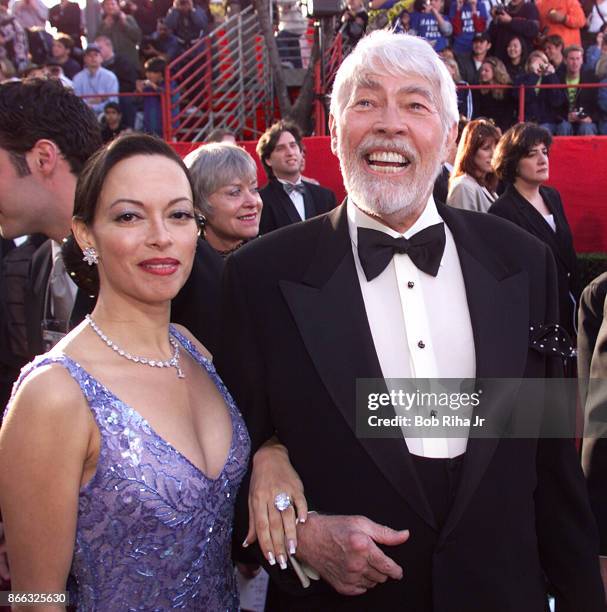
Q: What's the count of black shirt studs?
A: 3